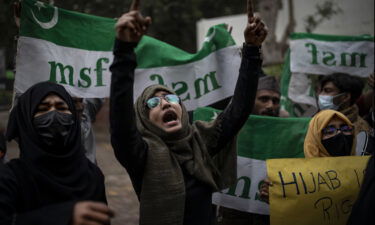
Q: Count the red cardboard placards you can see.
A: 0